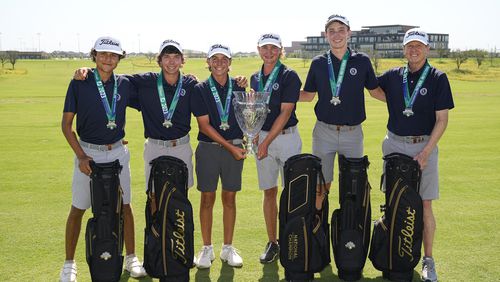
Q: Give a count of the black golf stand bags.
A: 5